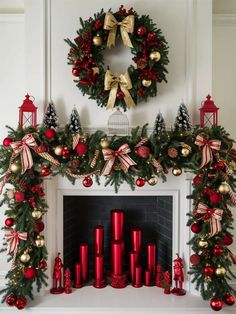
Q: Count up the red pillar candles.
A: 11